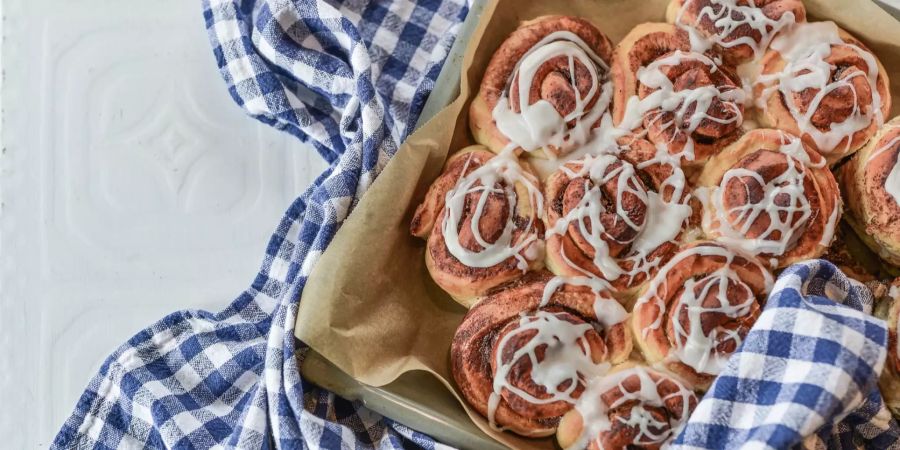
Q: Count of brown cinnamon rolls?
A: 12